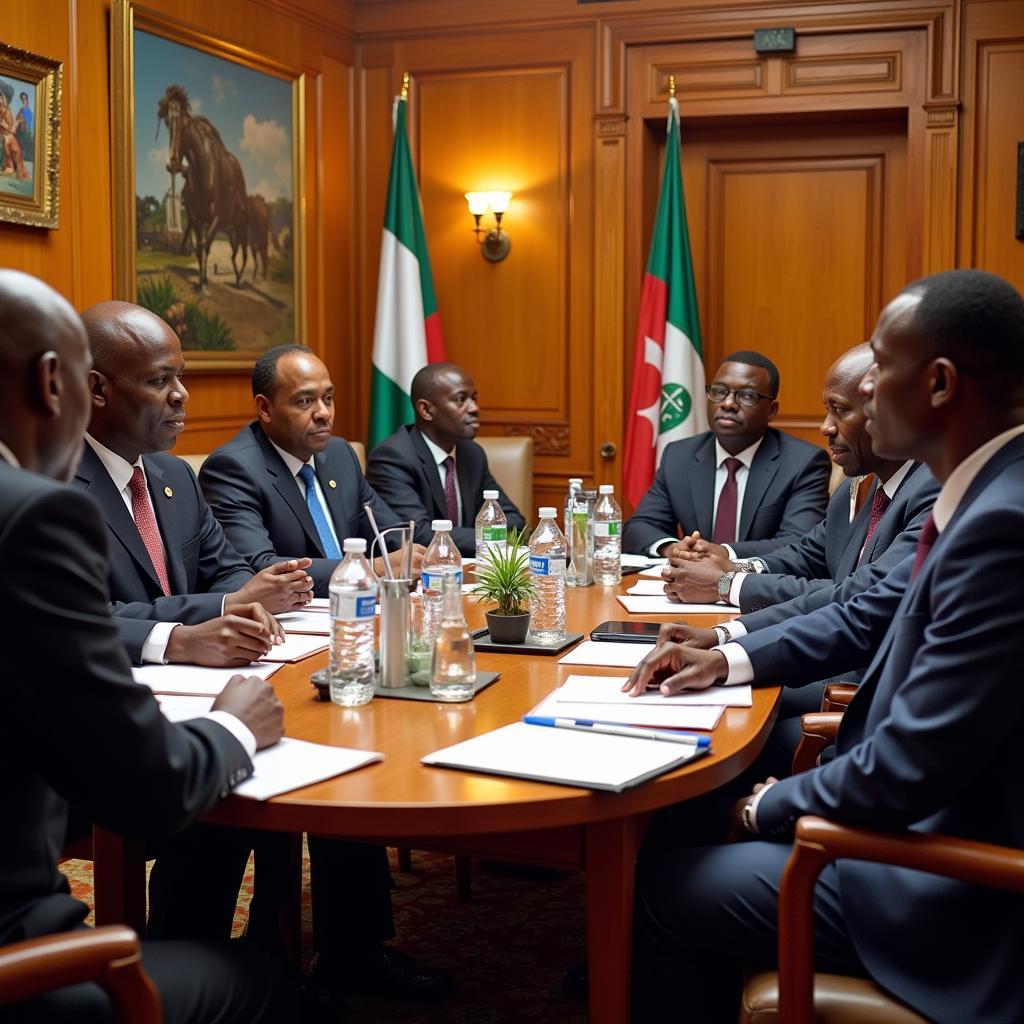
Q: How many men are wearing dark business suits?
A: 7